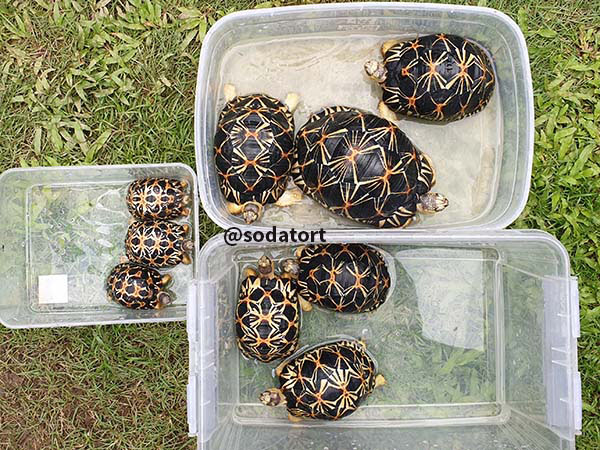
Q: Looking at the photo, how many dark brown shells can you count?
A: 9